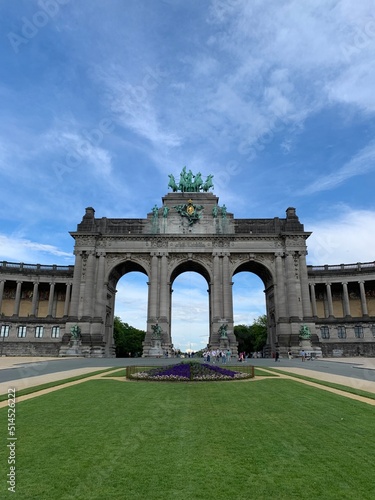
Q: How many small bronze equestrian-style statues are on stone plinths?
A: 4